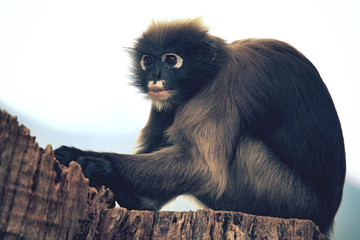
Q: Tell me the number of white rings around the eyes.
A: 2